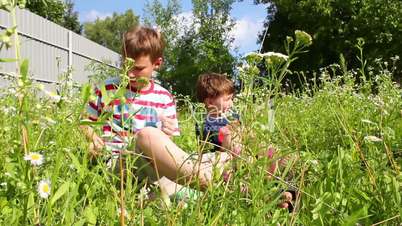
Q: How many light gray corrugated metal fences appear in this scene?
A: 1